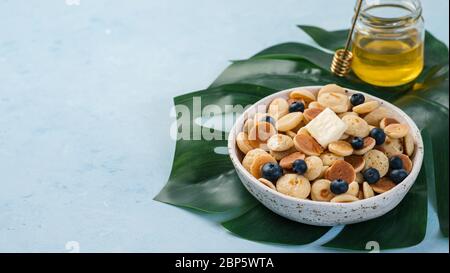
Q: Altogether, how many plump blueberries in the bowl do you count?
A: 11